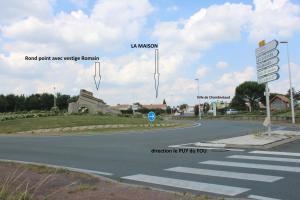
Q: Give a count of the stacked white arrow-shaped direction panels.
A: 5